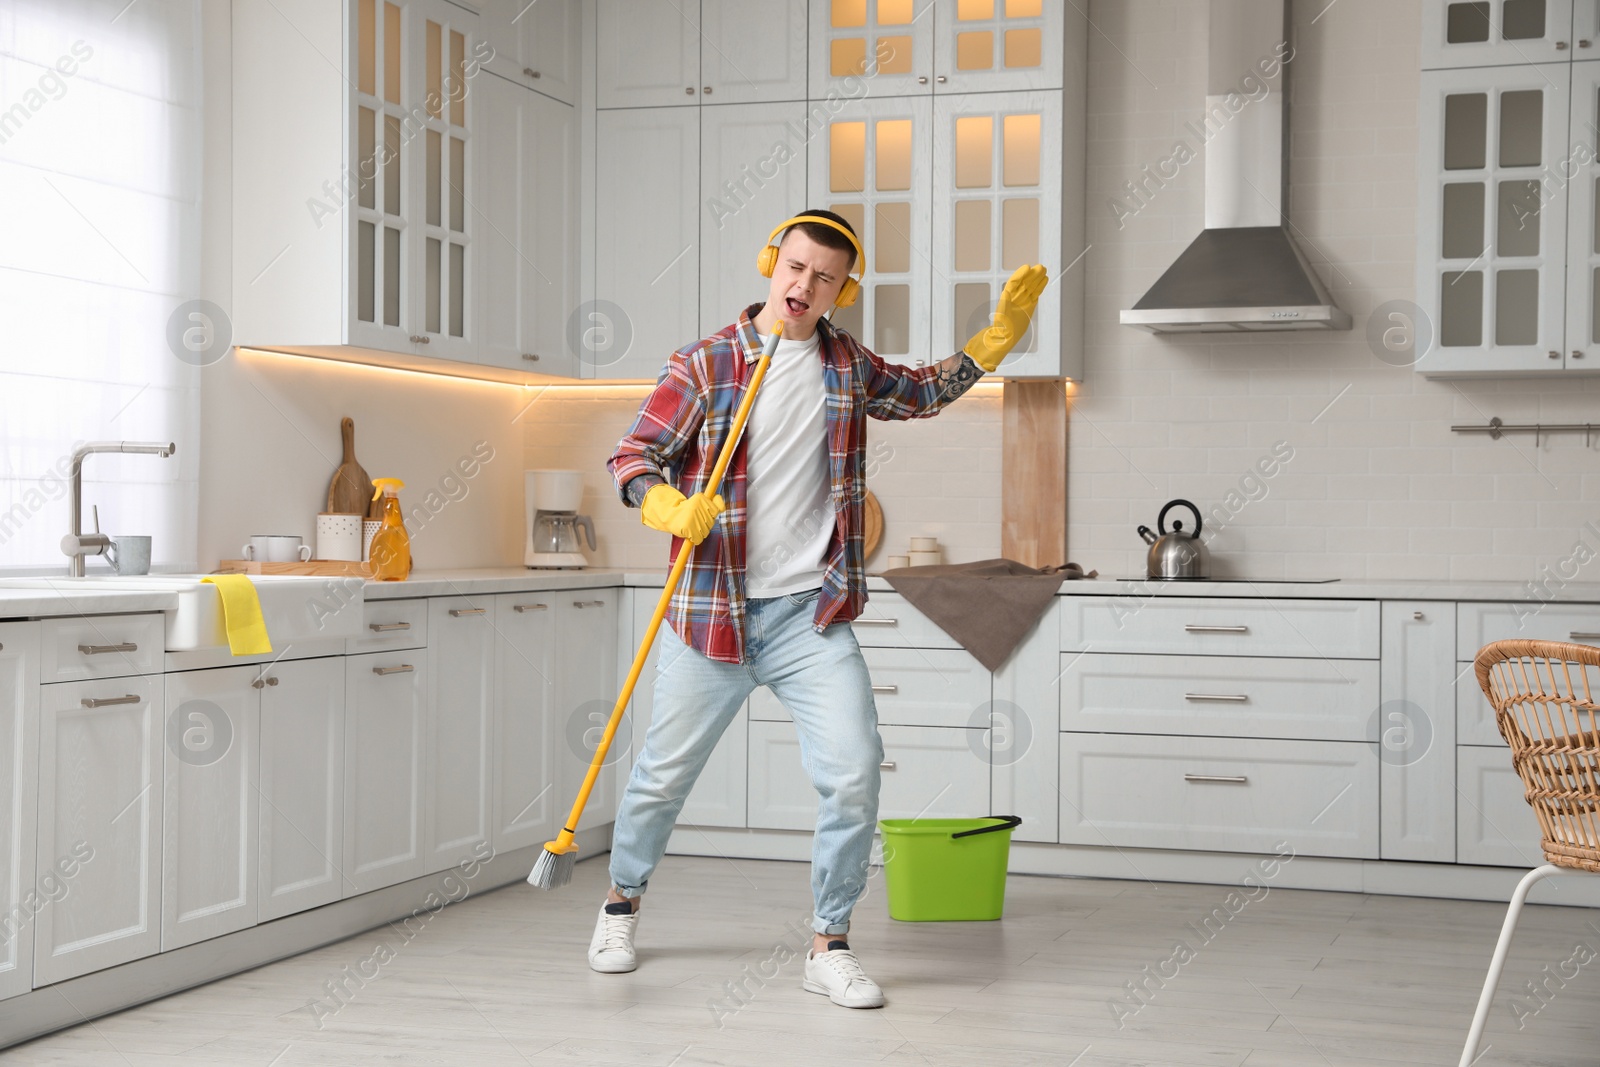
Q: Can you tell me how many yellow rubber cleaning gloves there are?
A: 2